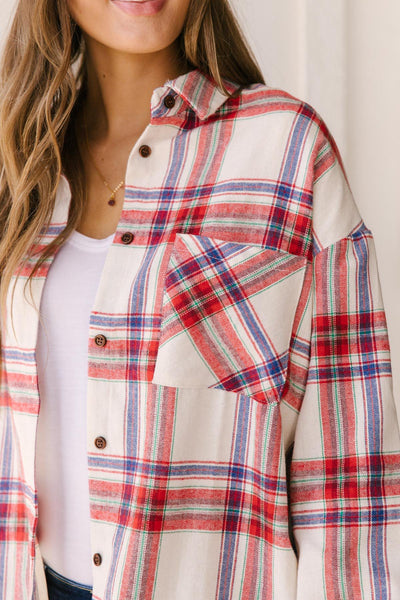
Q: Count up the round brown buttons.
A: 6